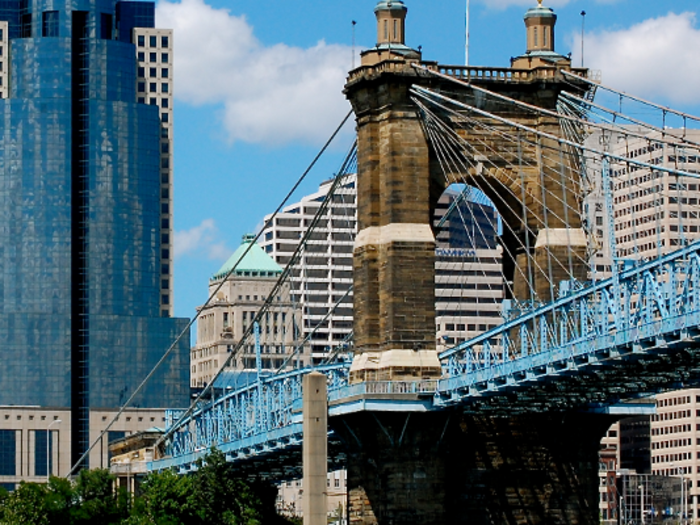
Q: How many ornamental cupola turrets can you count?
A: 2